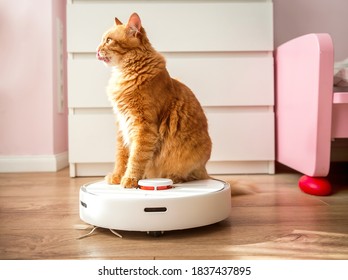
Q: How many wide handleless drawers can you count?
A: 3